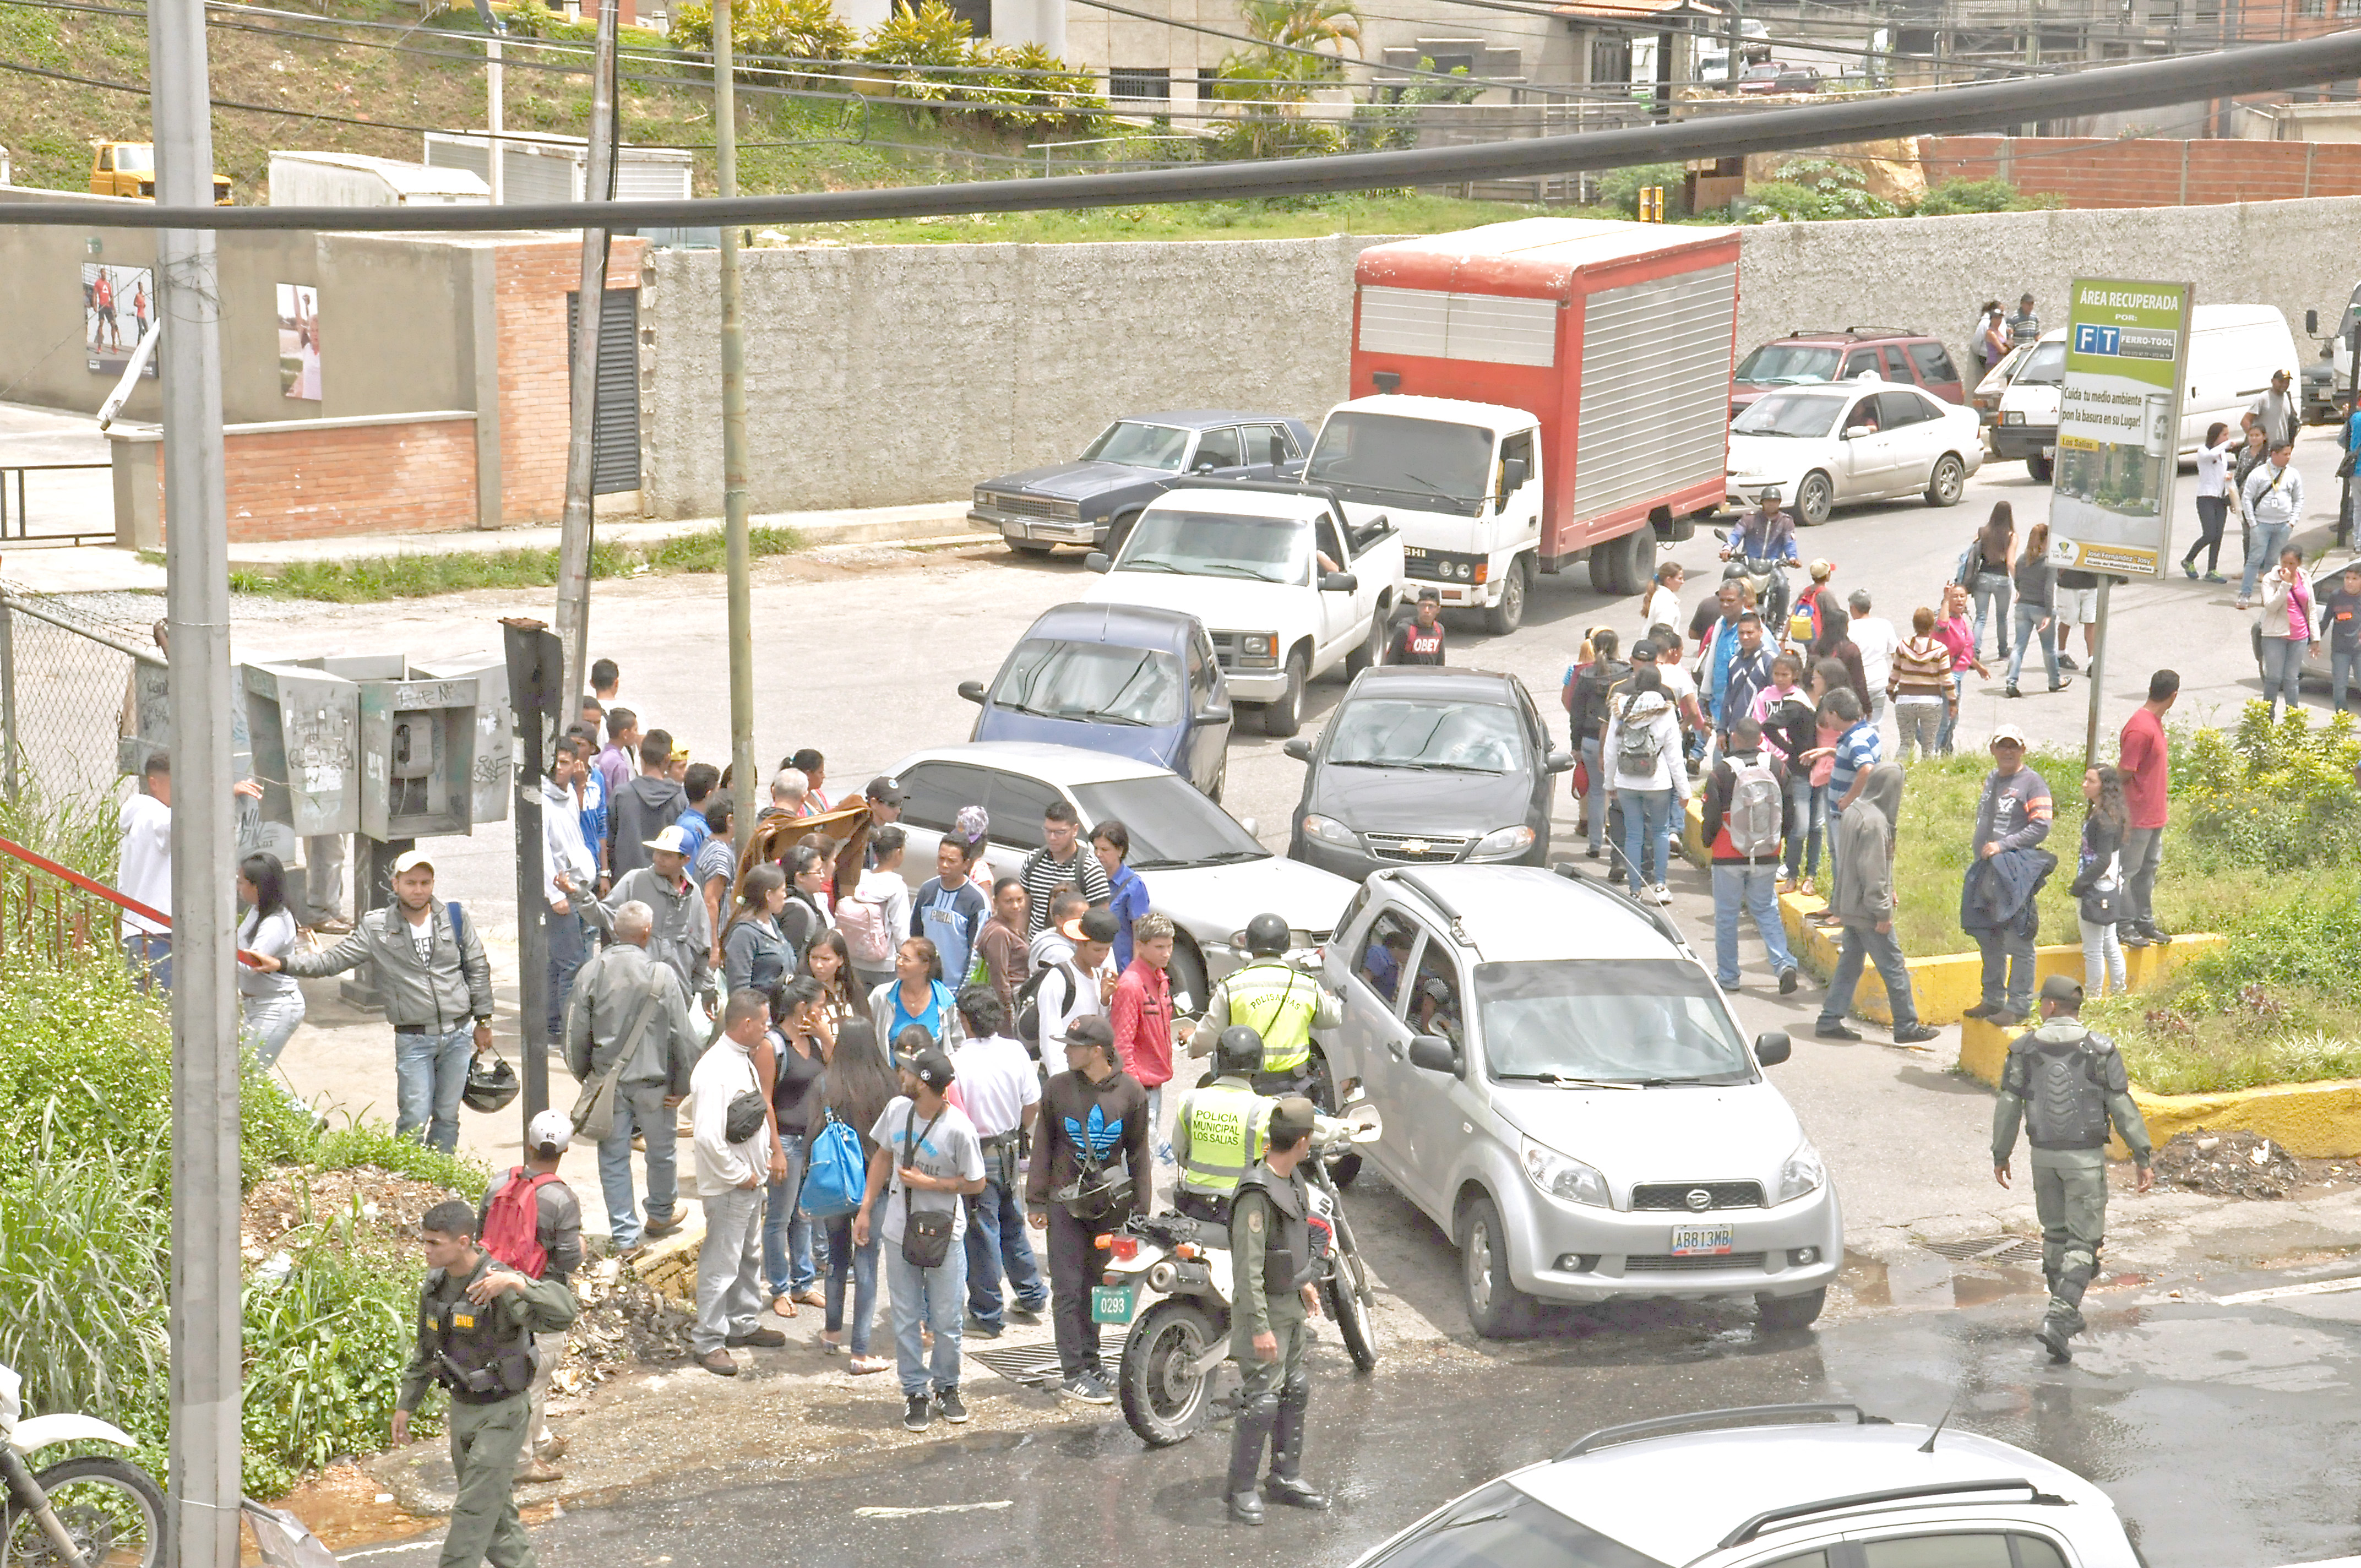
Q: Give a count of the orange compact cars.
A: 0